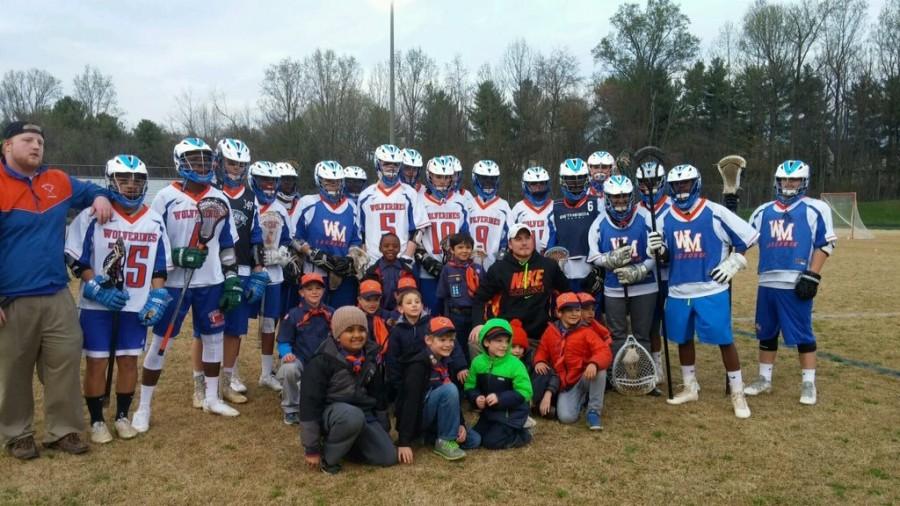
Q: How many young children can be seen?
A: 12